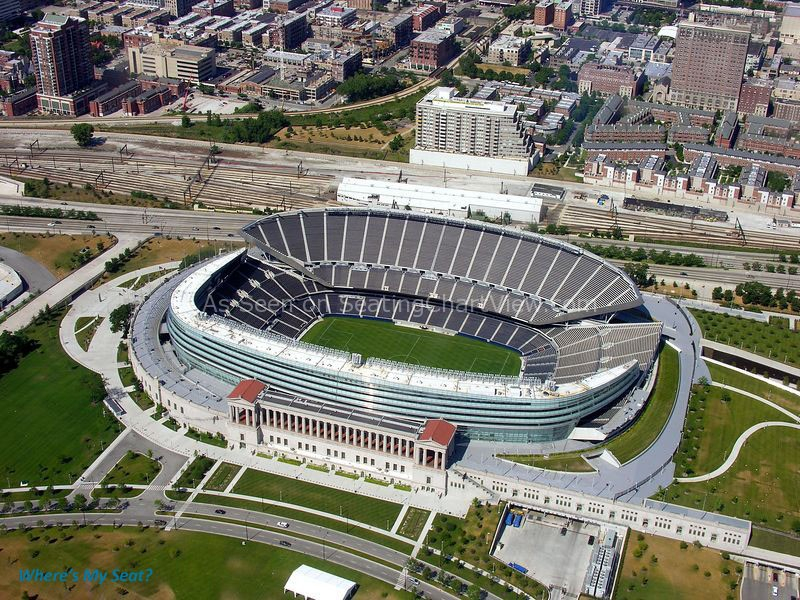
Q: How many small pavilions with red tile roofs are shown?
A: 2